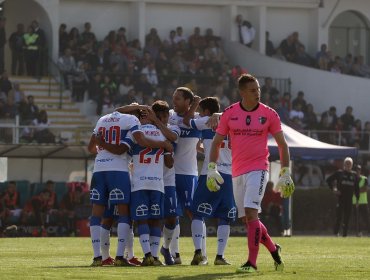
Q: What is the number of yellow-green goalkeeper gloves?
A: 2